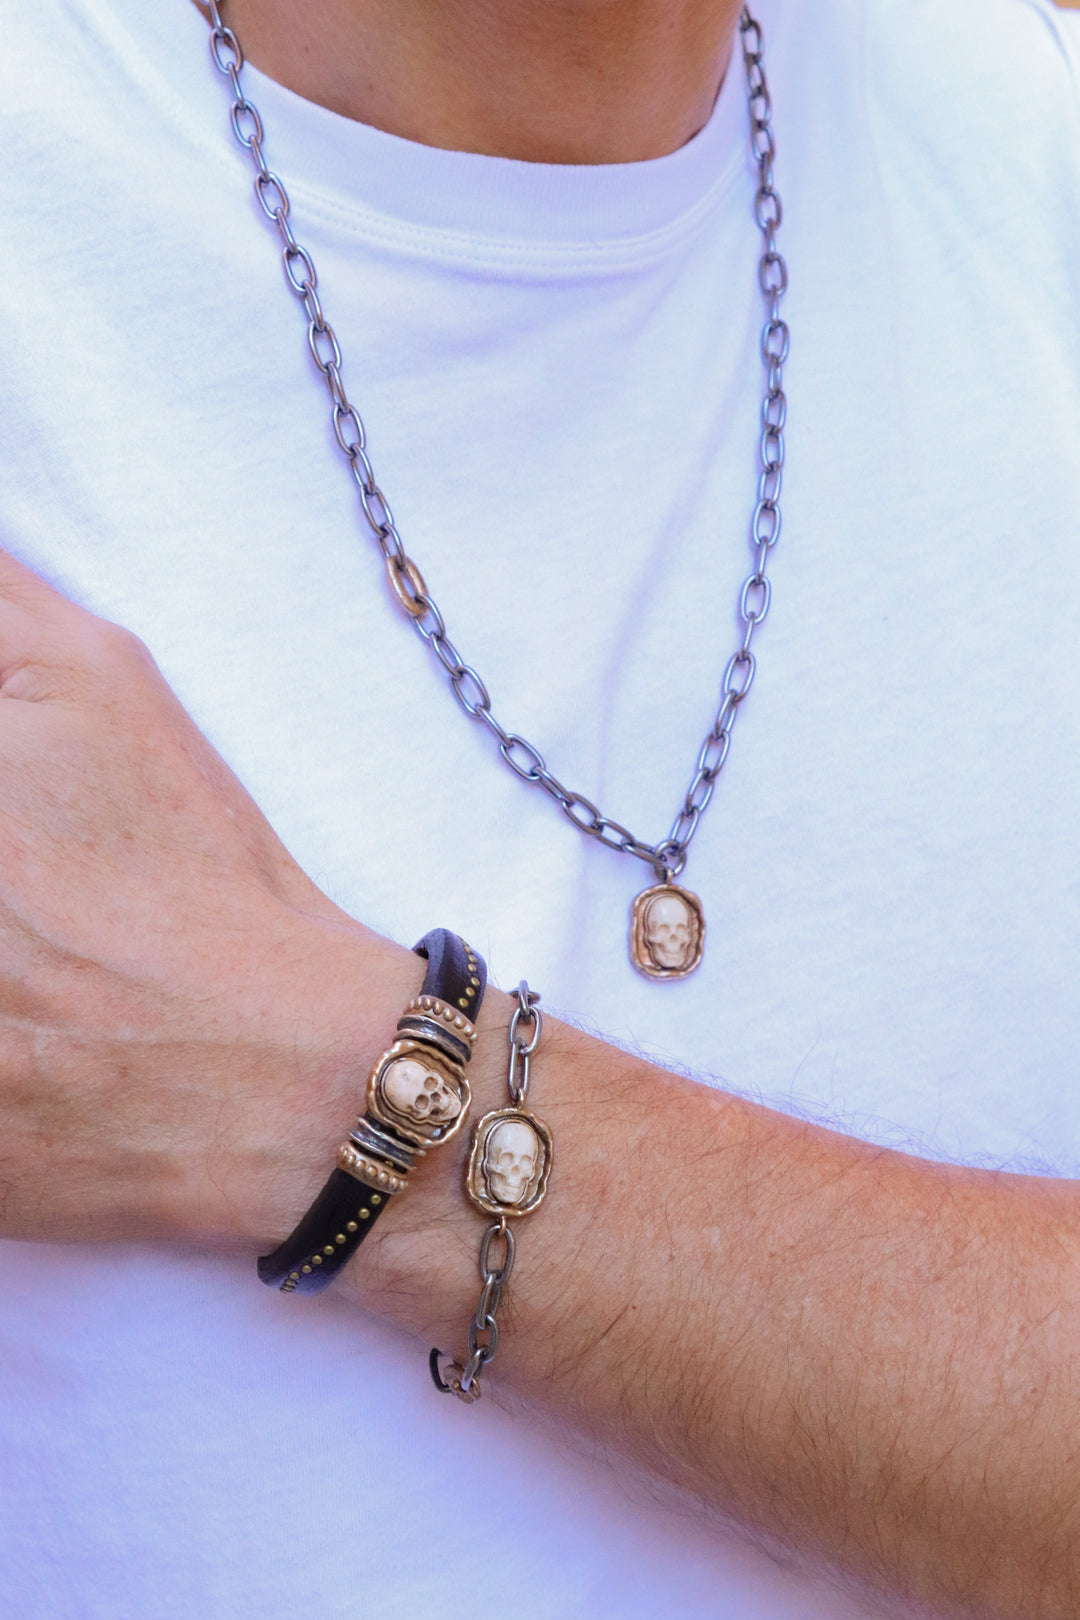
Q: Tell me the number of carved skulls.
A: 3